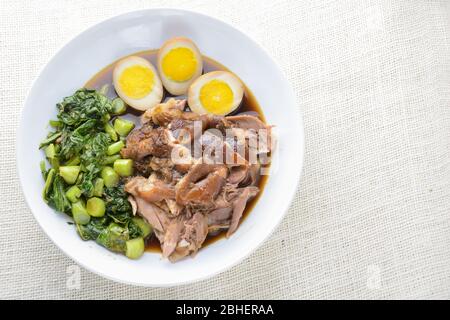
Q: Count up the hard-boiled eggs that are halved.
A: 3